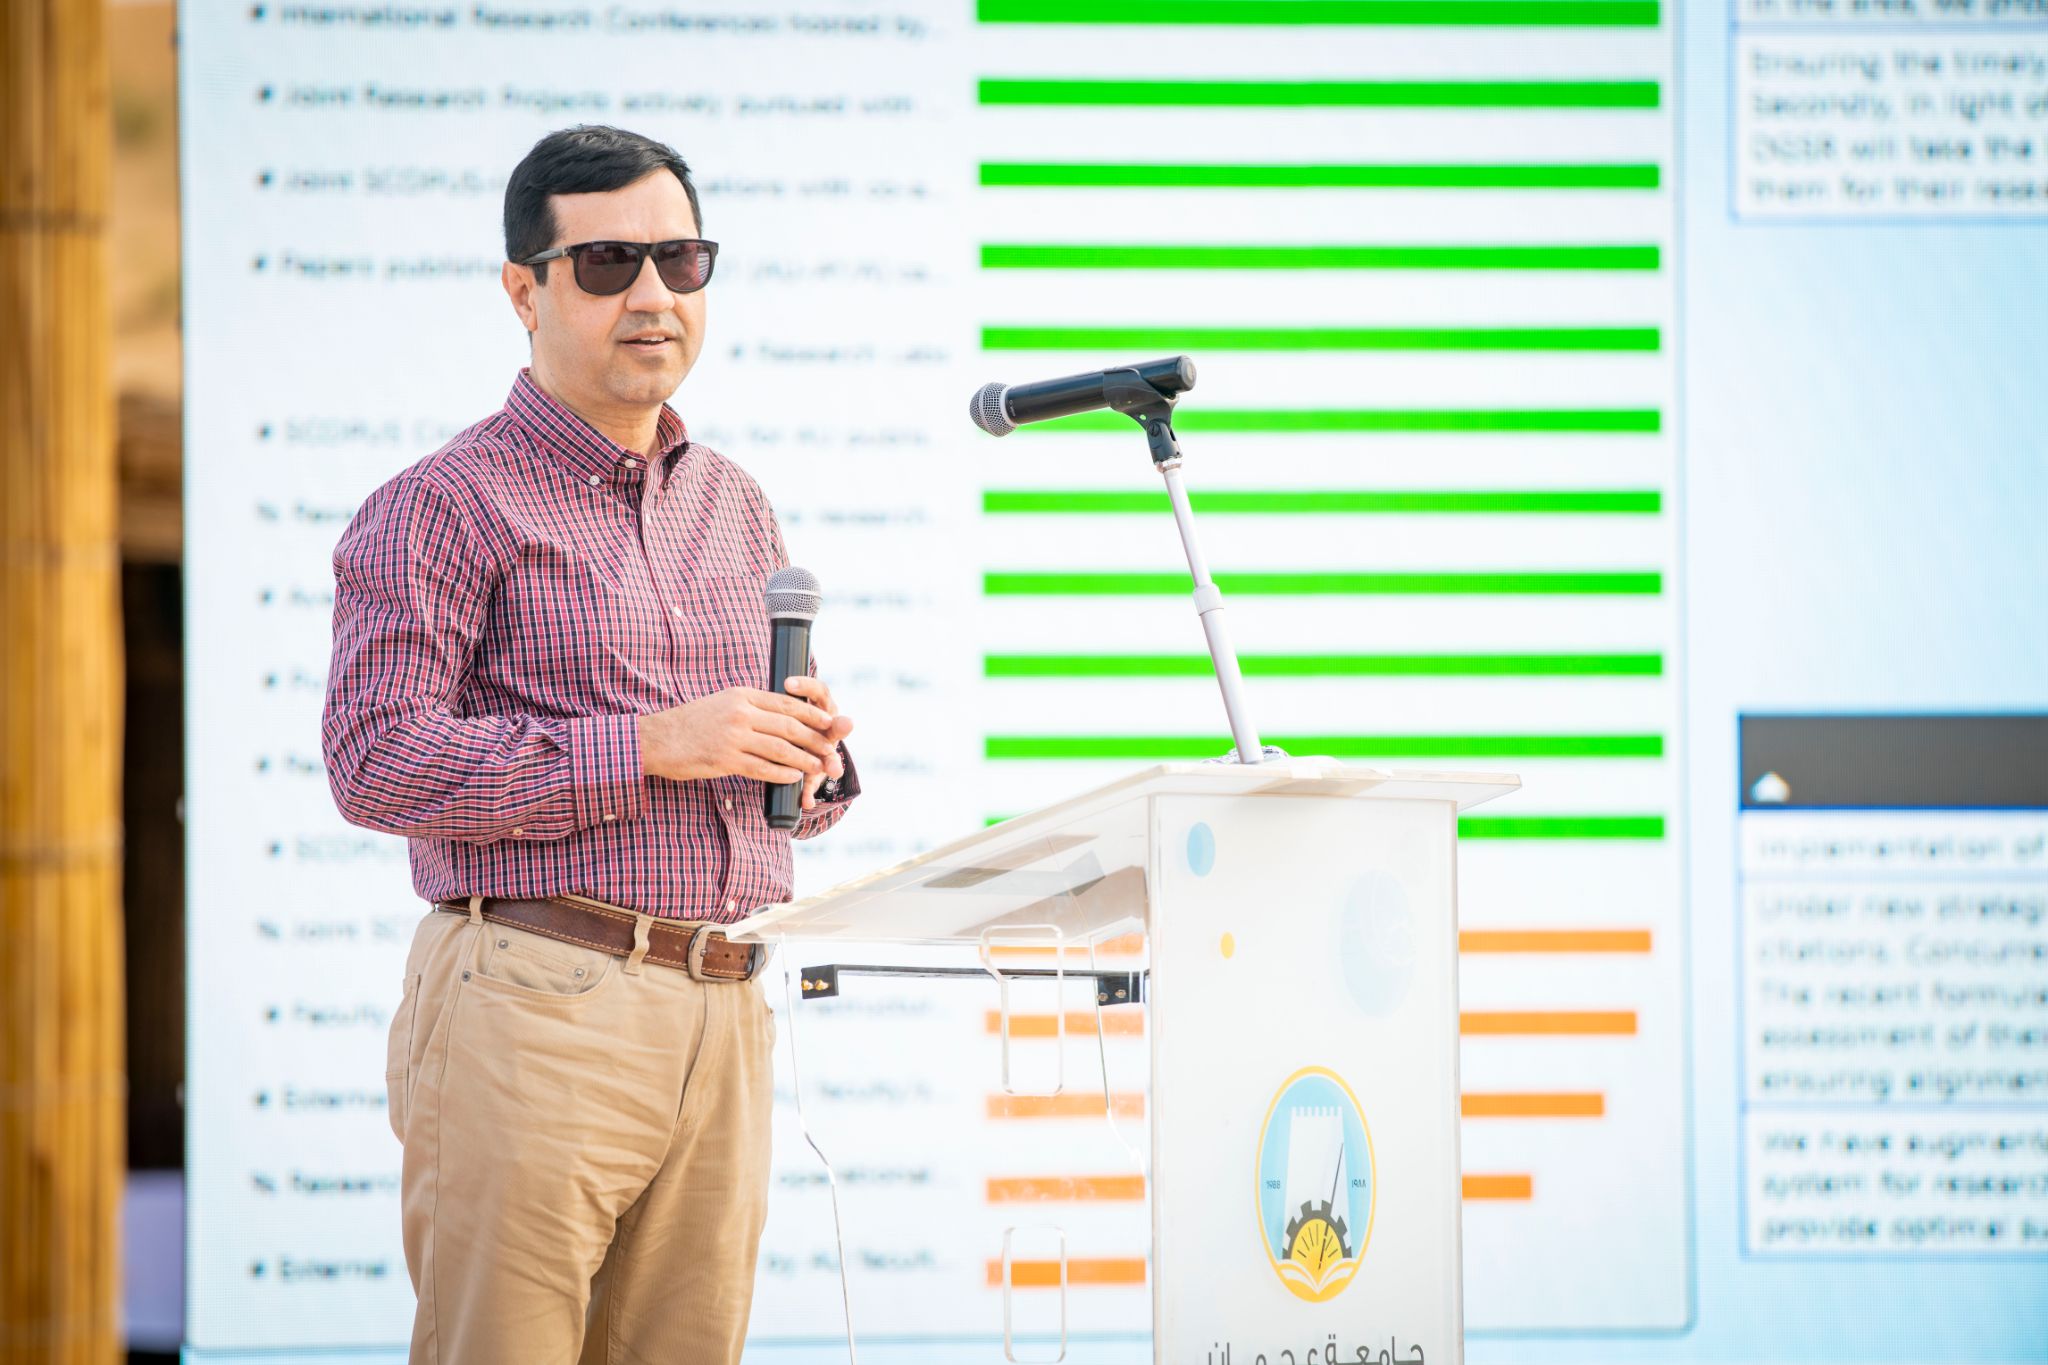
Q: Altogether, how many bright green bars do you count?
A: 11